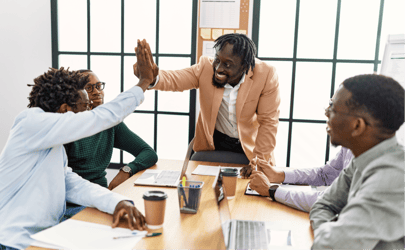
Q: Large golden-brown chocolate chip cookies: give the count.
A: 0